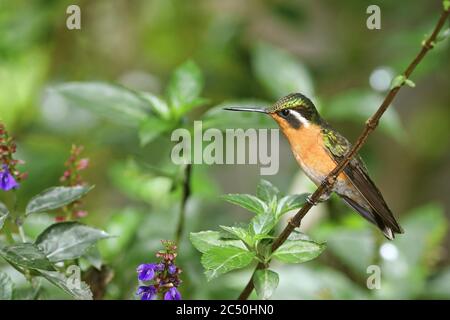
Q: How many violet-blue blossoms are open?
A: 4